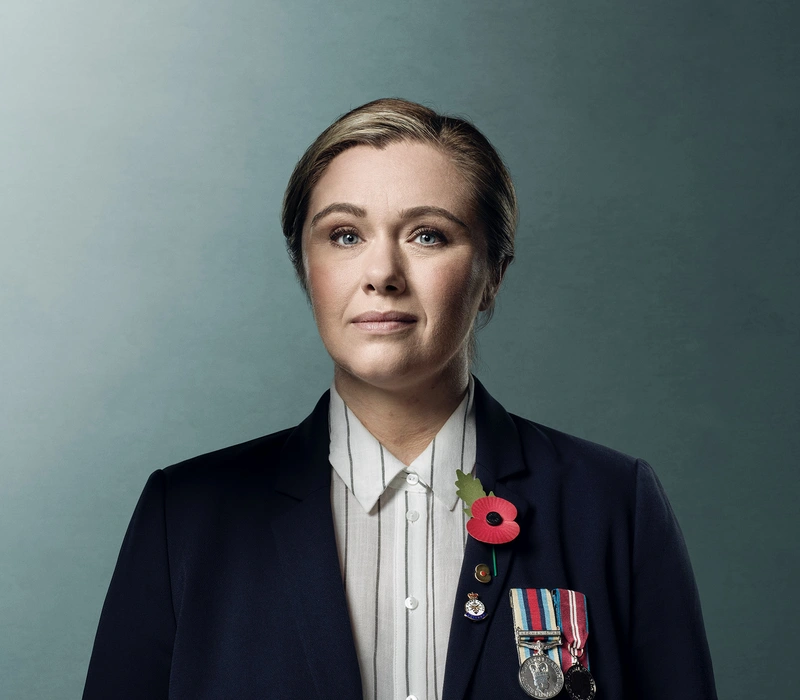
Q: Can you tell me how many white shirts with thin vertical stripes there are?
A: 1